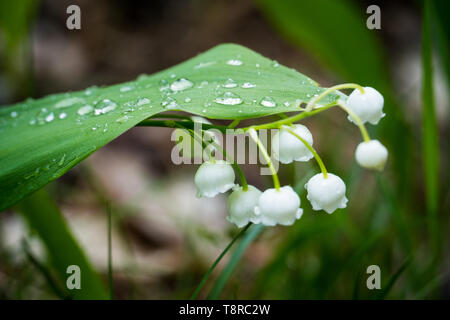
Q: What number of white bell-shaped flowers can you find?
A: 7